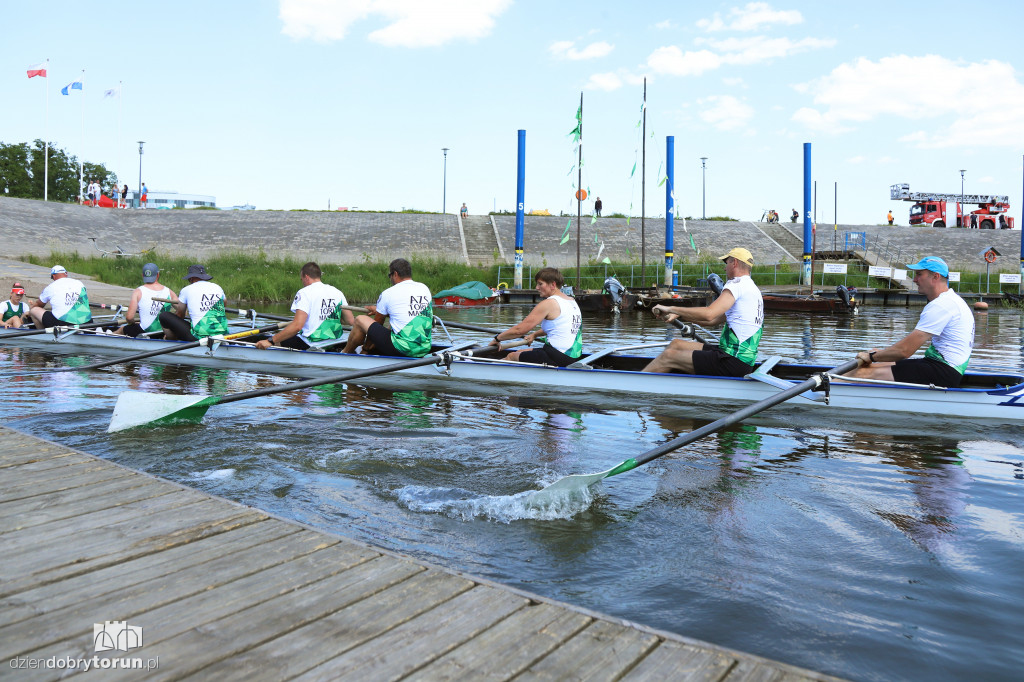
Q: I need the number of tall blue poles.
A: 3